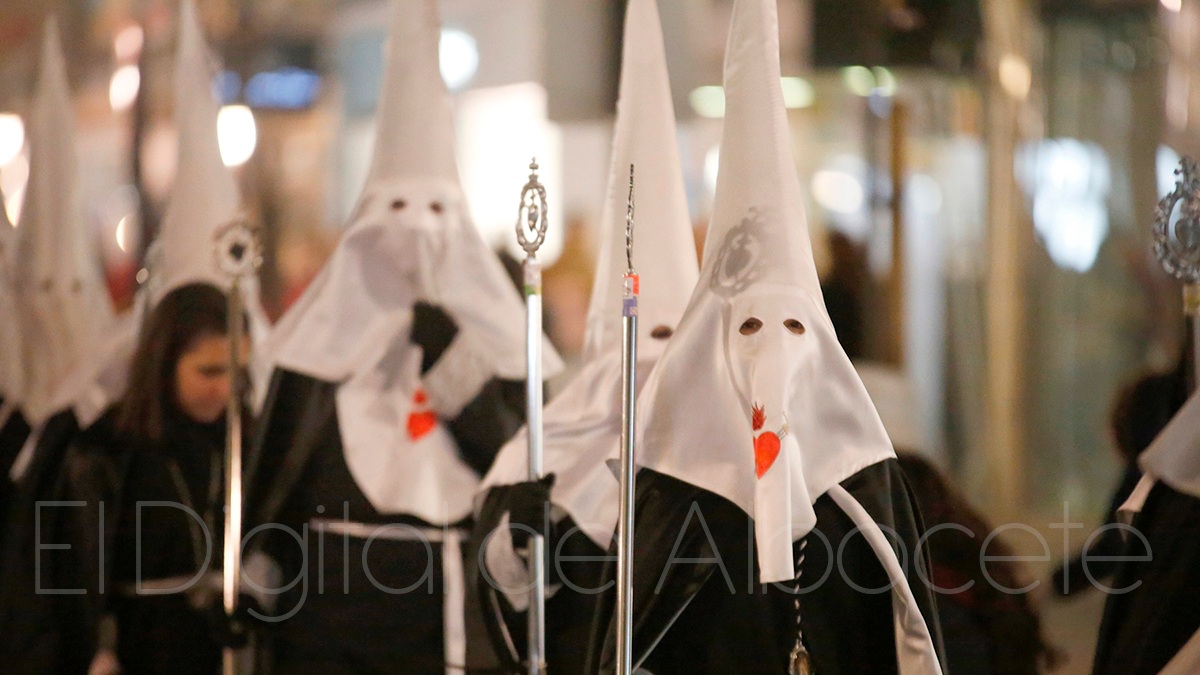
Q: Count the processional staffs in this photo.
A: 4